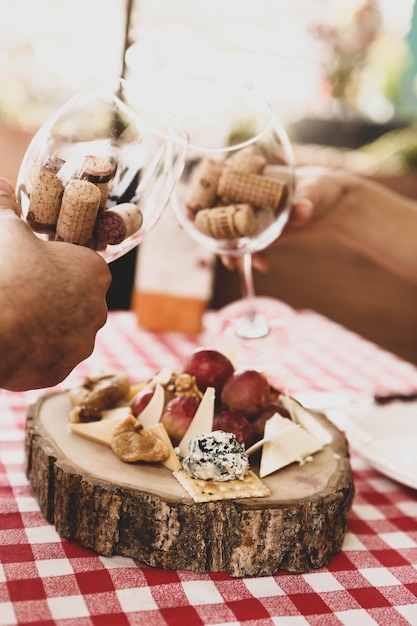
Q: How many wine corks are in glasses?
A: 8